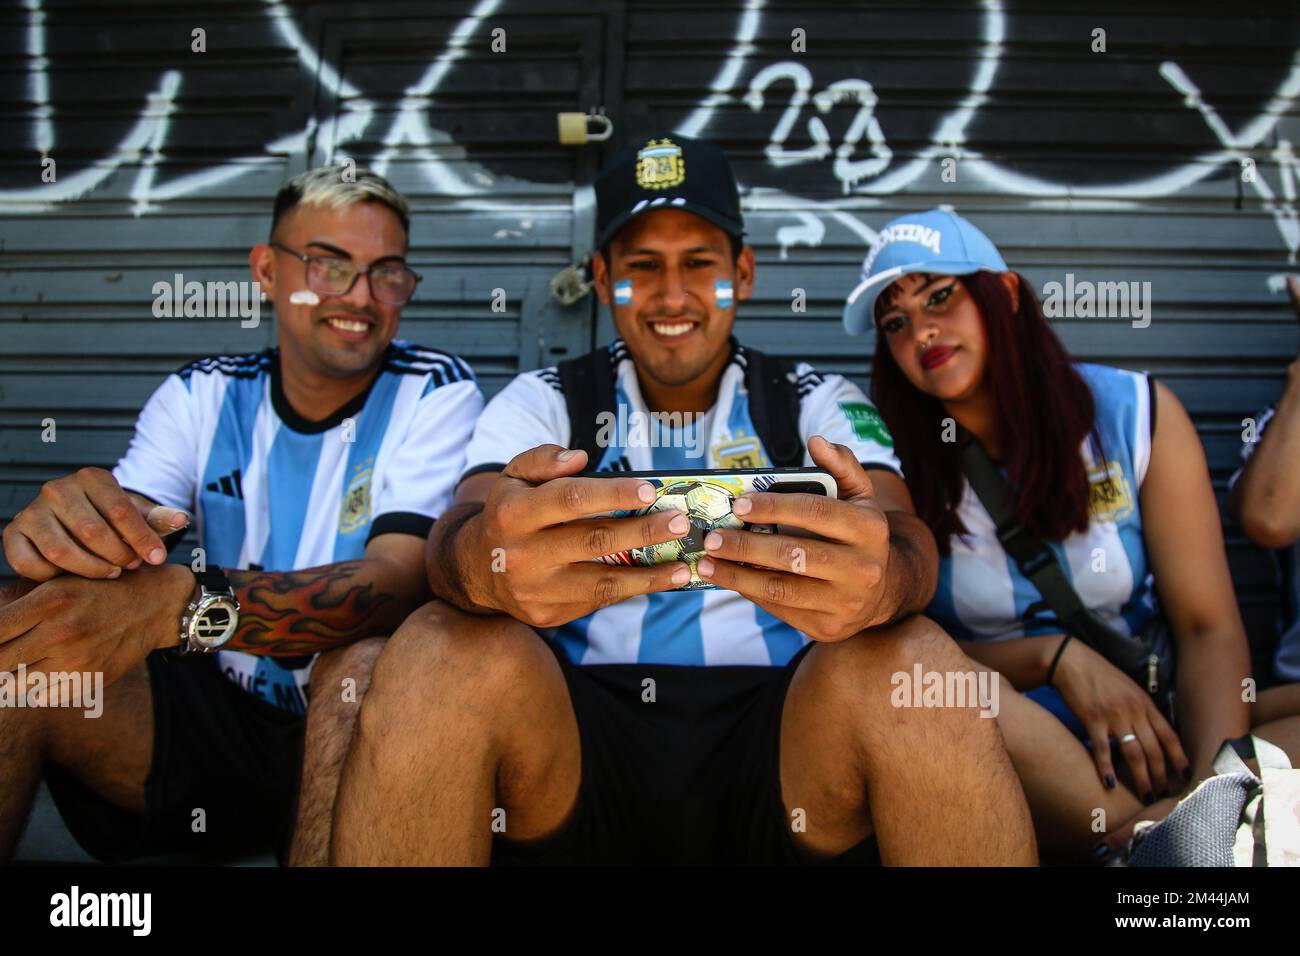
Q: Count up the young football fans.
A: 3